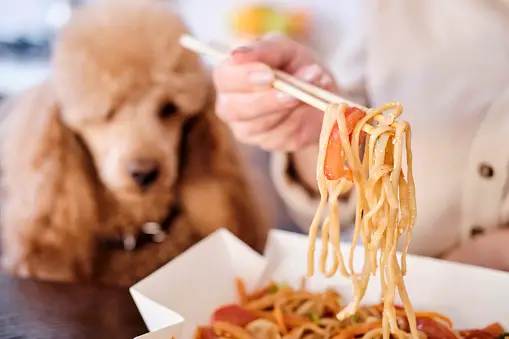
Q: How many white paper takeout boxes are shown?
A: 1